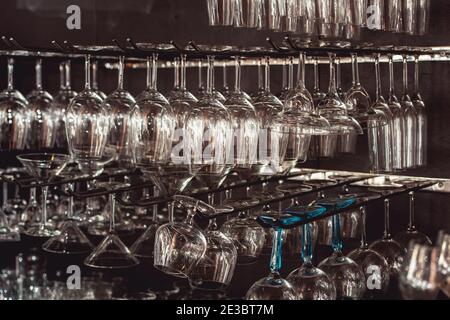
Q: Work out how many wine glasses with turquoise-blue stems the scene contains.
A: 3